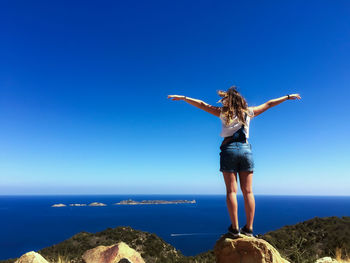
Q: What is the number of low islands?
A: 4